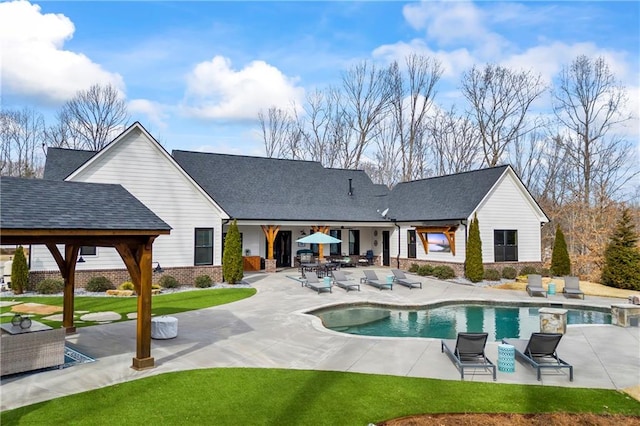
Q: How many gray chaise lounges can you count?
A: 8